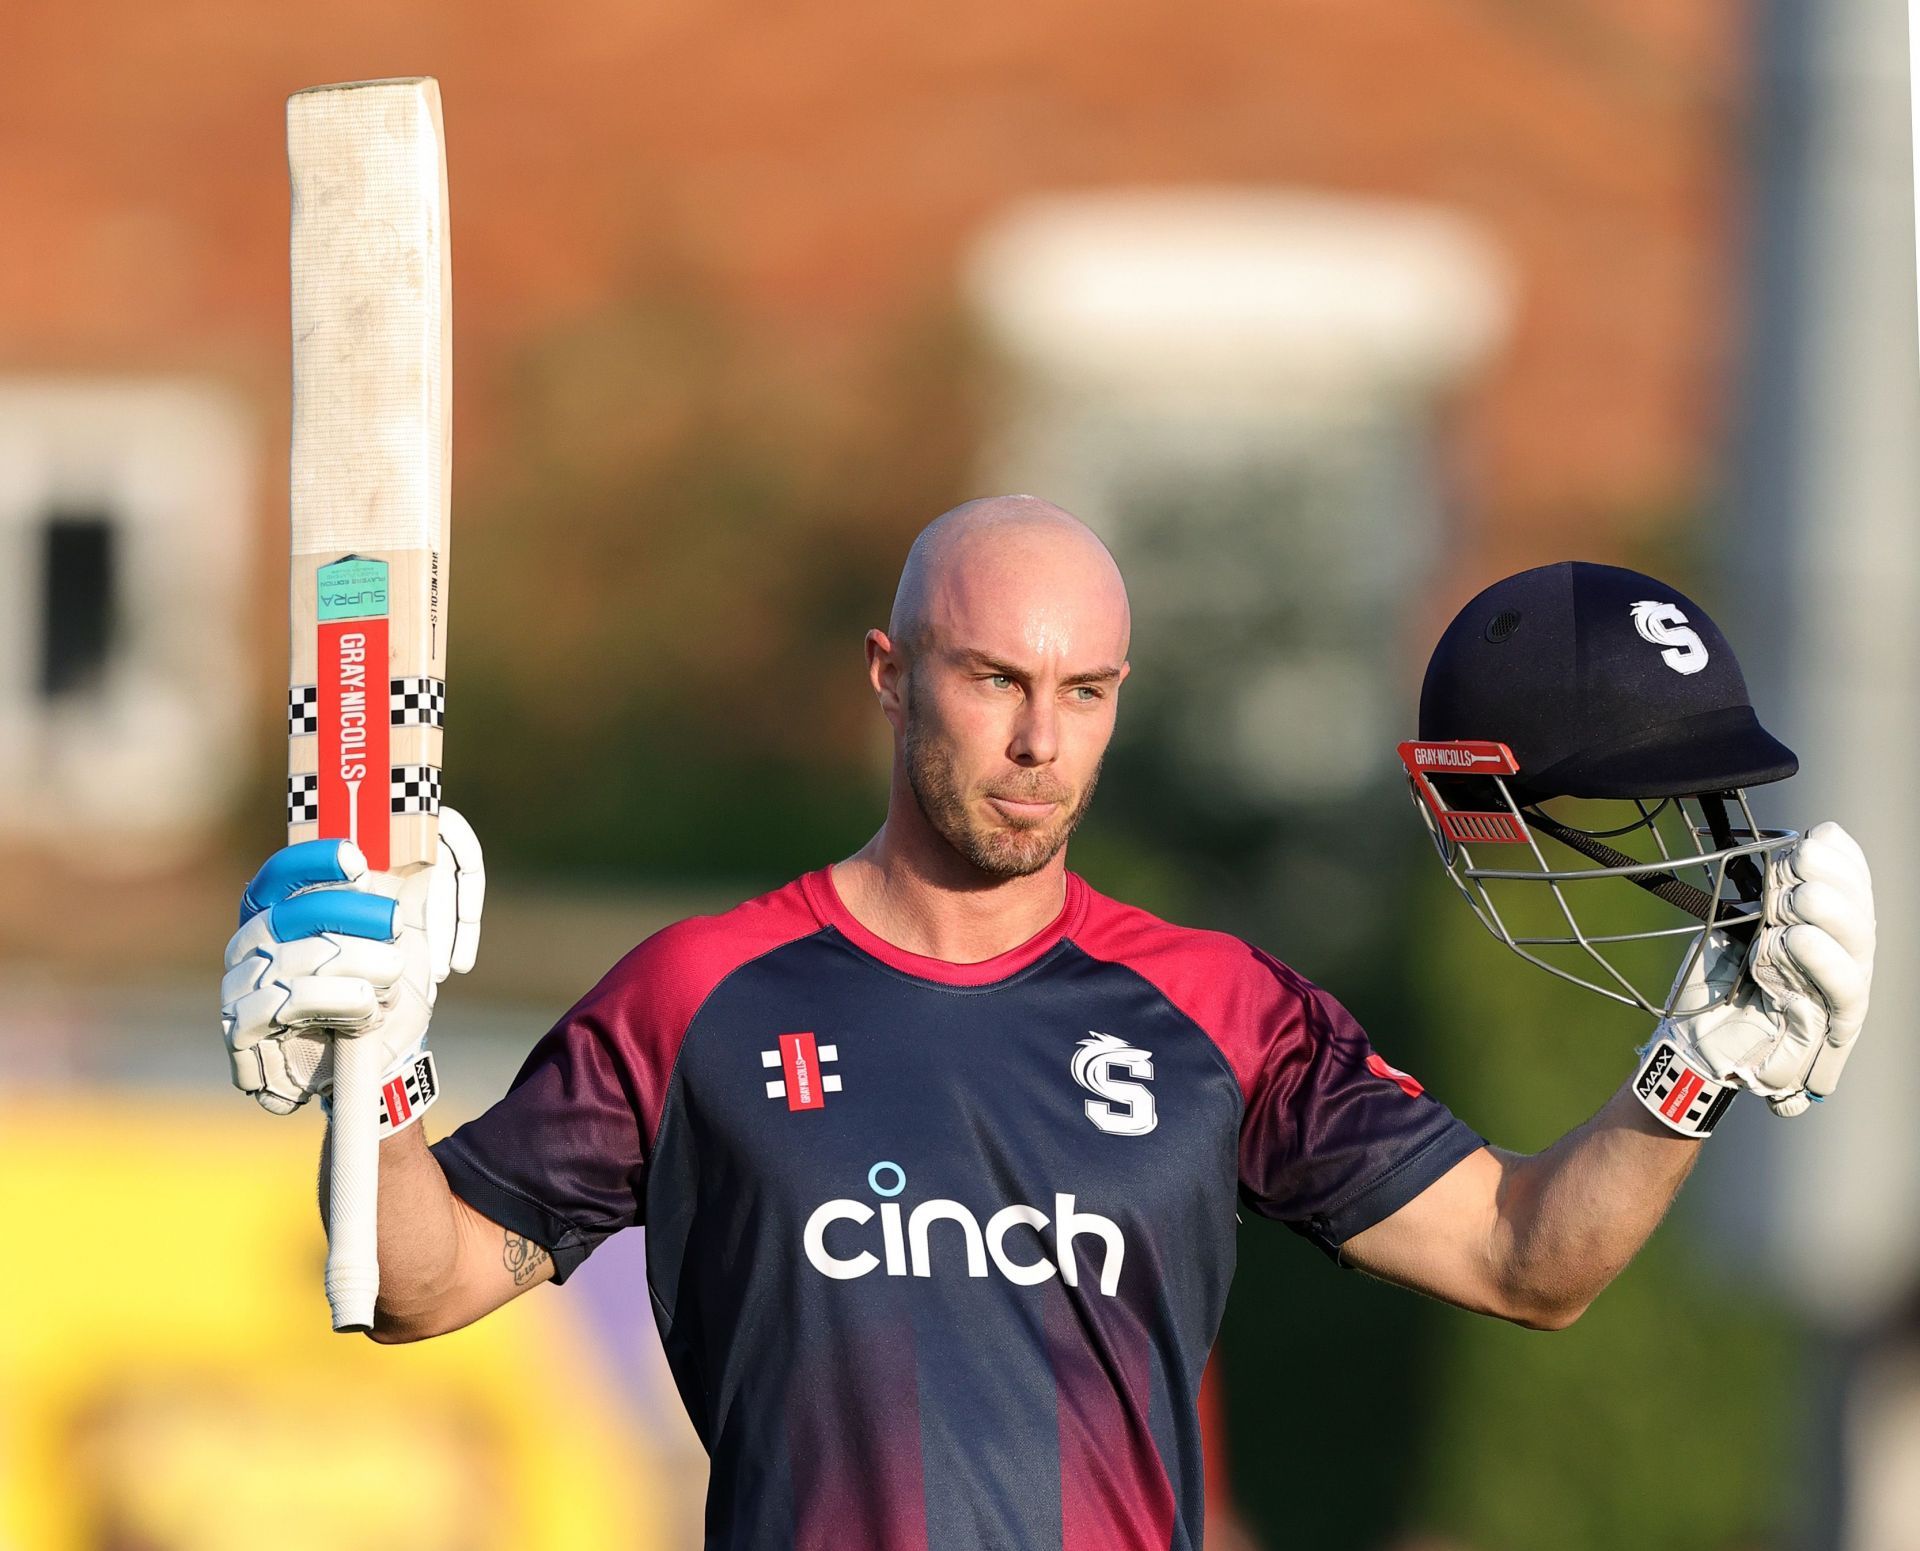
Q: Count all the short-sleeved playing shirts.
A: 1